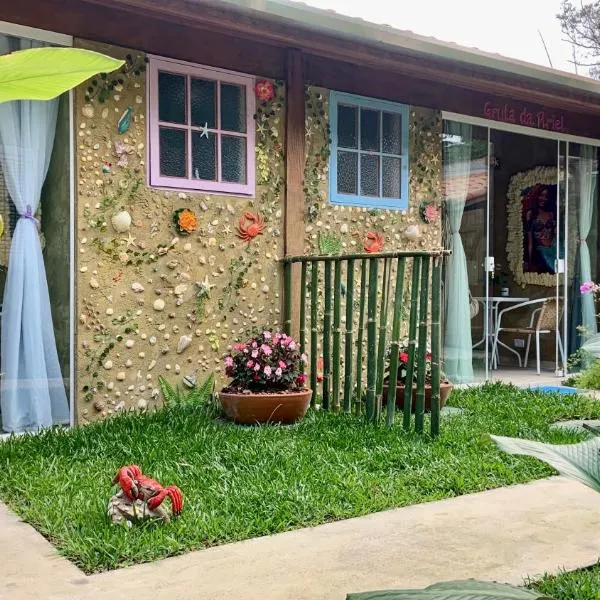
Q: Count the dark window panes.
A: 12